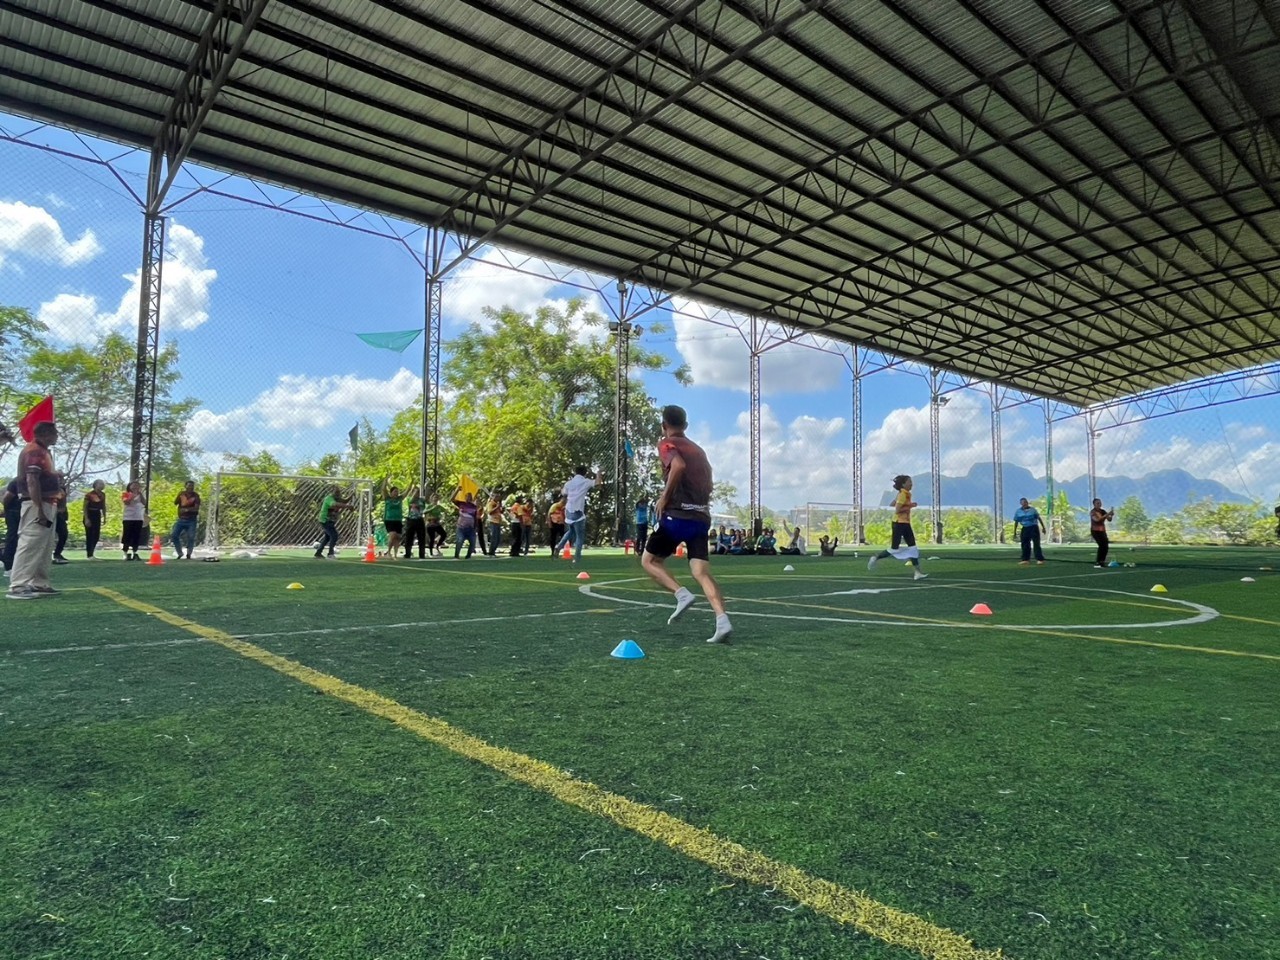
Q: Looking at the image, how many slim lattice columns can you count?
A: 9